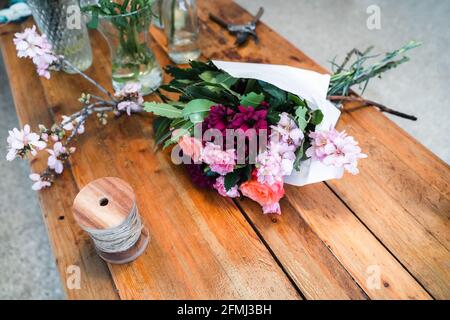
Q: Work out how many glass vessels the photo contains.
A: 3